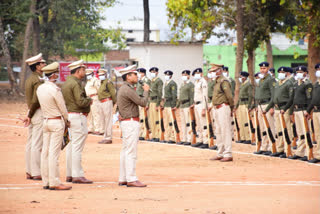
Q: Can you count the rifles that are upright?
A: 13